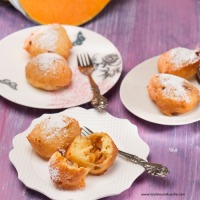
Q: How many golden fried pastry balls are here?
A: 6